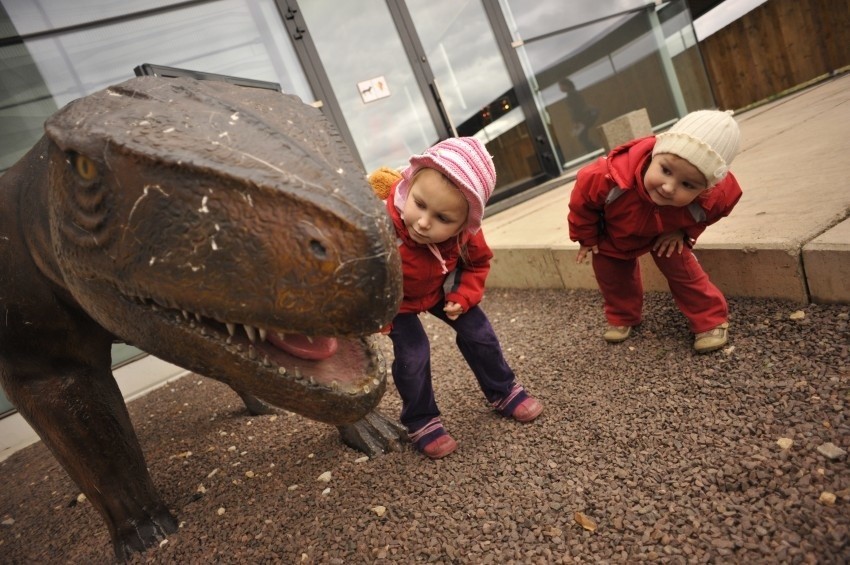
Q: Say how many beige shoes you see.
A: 2